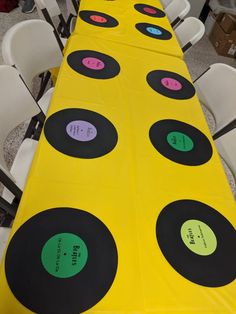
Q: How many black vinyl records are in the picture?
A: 9